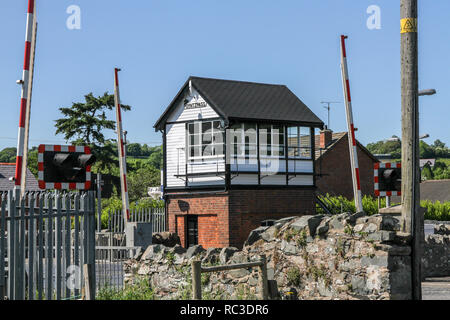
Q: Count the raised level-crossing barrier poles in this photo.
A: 3